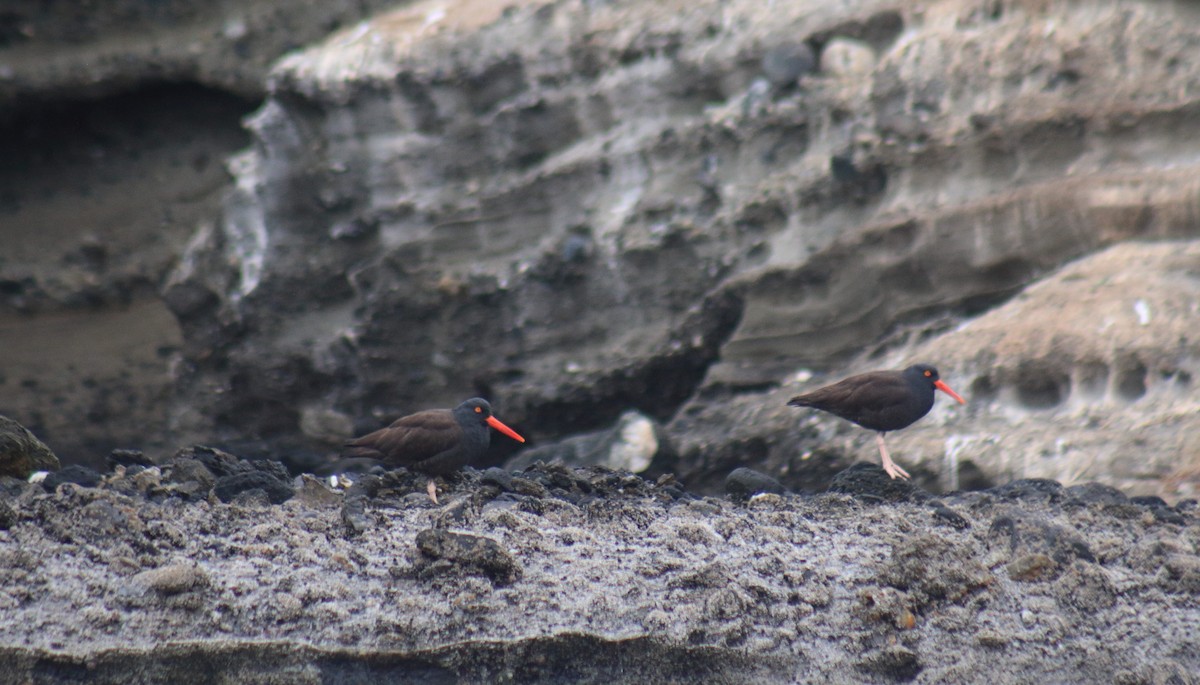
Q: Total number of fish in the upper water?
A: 0